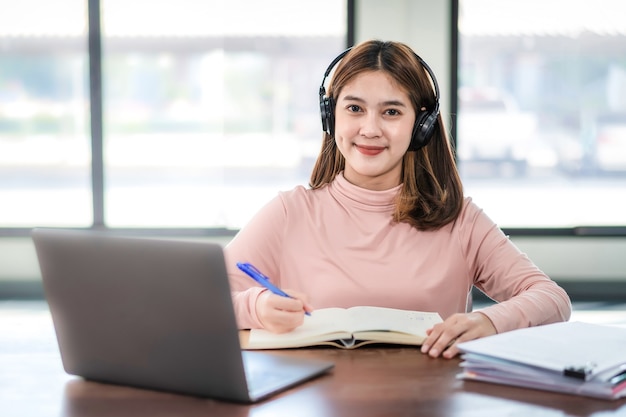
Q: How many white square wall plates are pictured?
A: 0